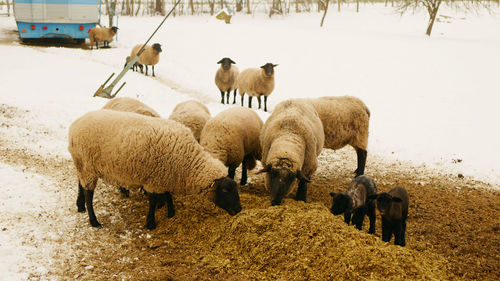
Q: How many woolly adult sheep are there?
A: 10